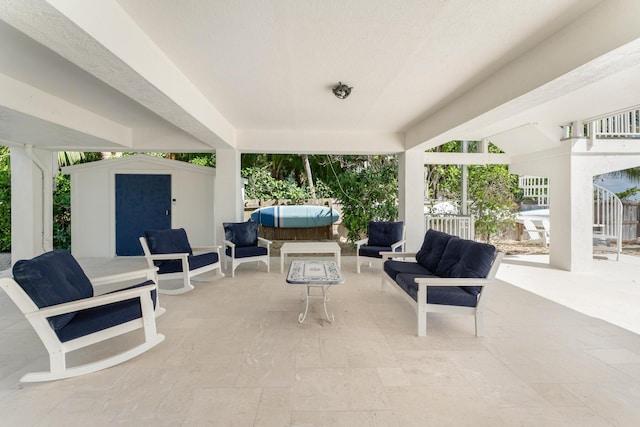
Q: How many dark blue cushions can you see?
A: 12